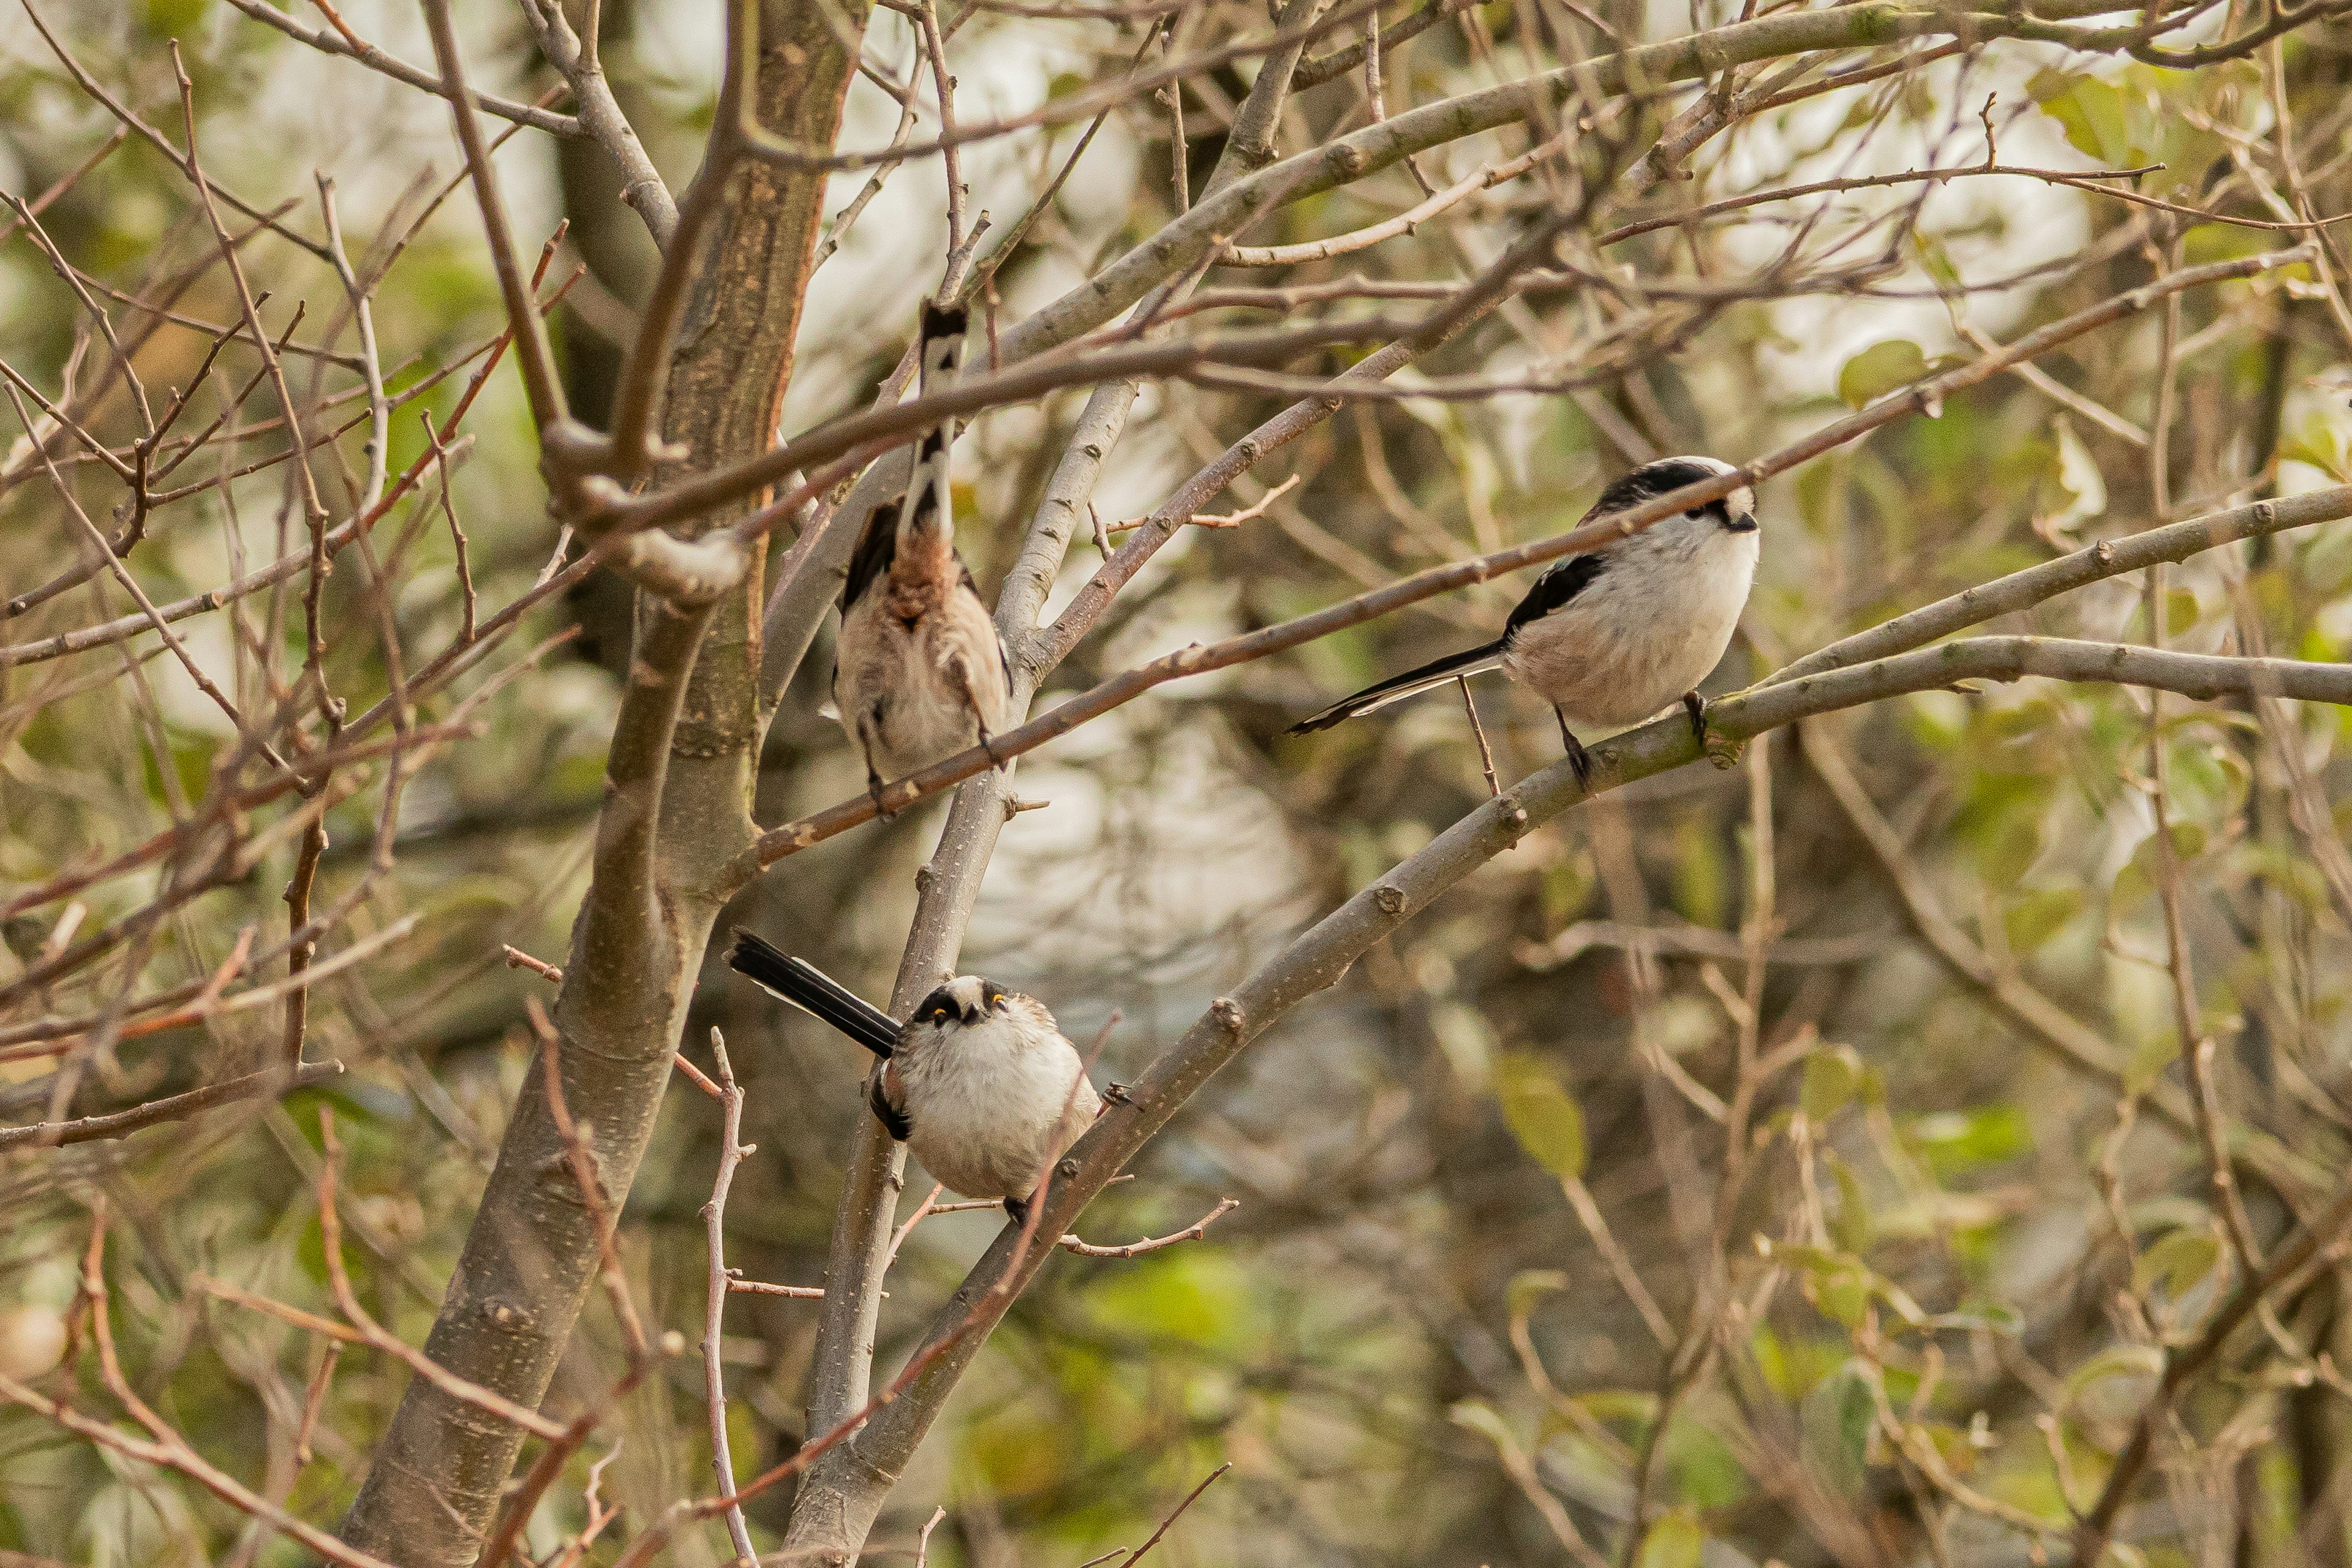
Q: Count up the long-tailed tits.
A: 3